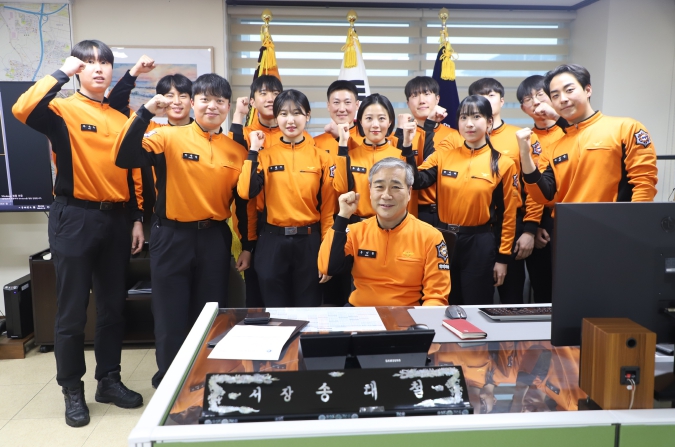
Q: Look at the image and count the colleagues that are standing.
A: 12